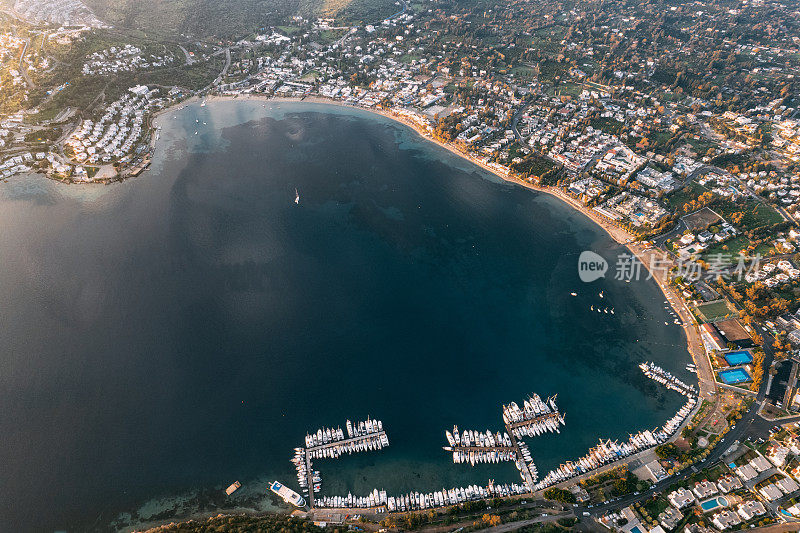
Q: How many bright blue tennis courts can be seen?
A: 2